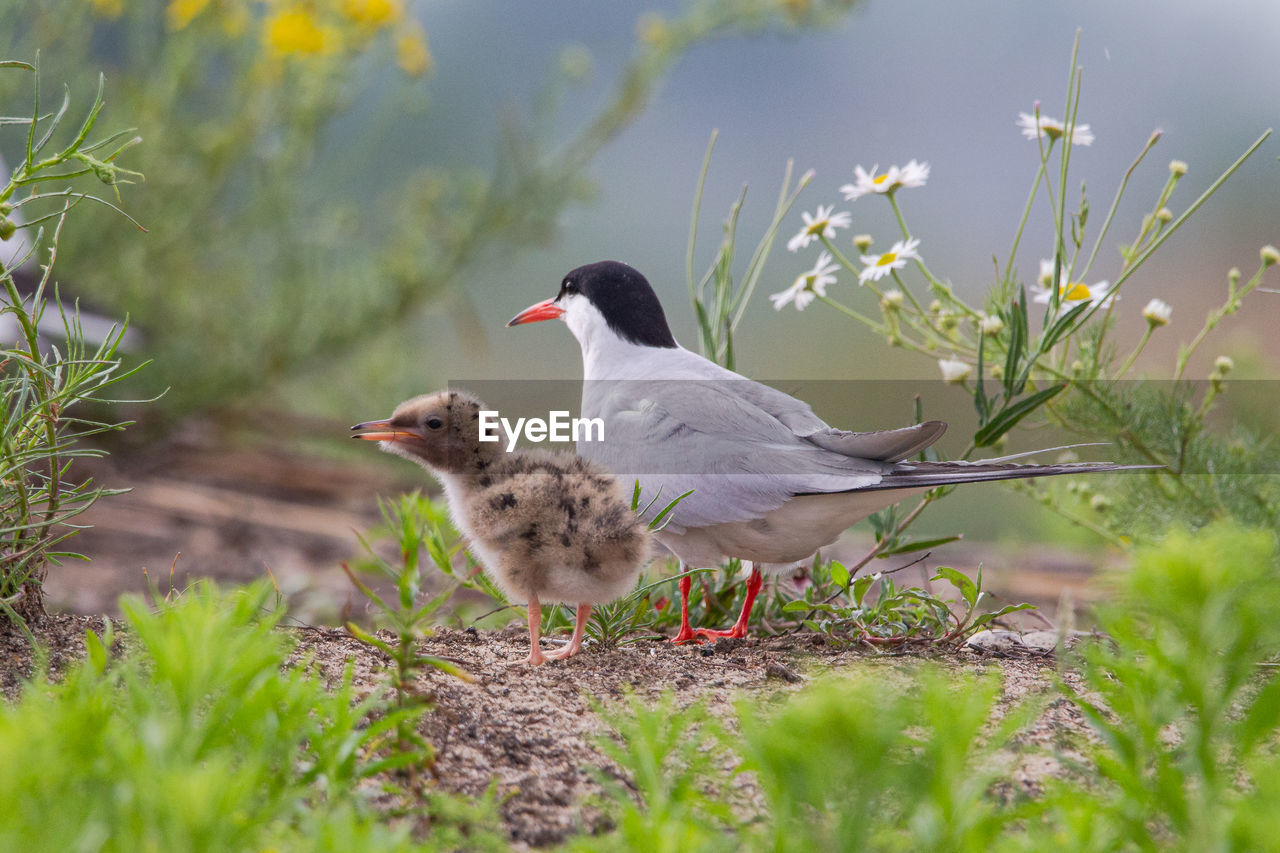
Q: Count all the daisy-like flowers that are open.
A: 6